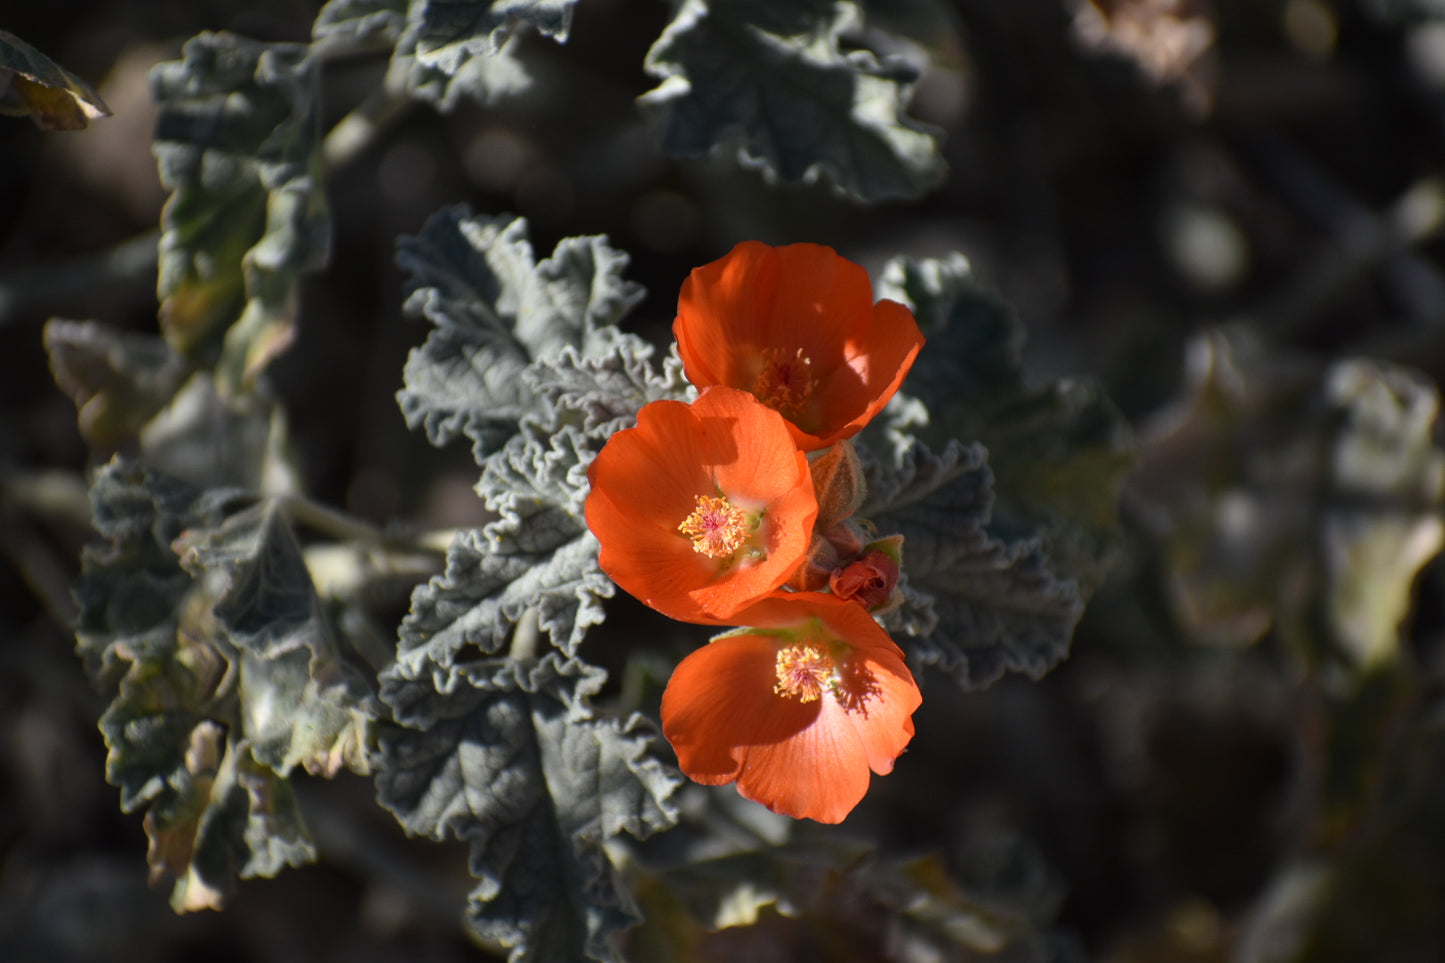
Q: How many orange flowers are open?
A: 3